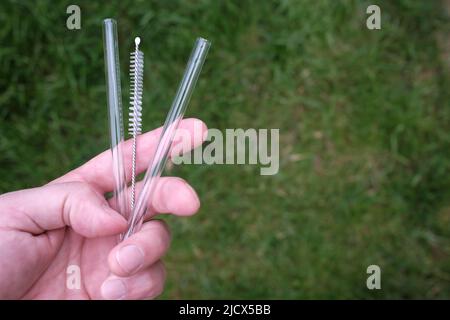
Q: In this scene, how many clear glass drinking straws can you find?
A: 2